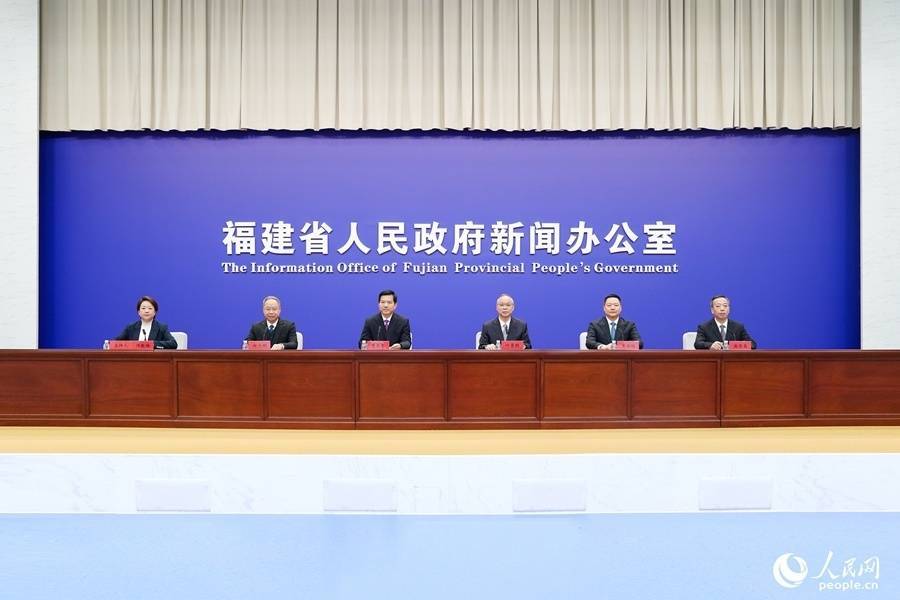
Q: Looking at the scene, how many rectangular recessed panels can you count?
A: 10